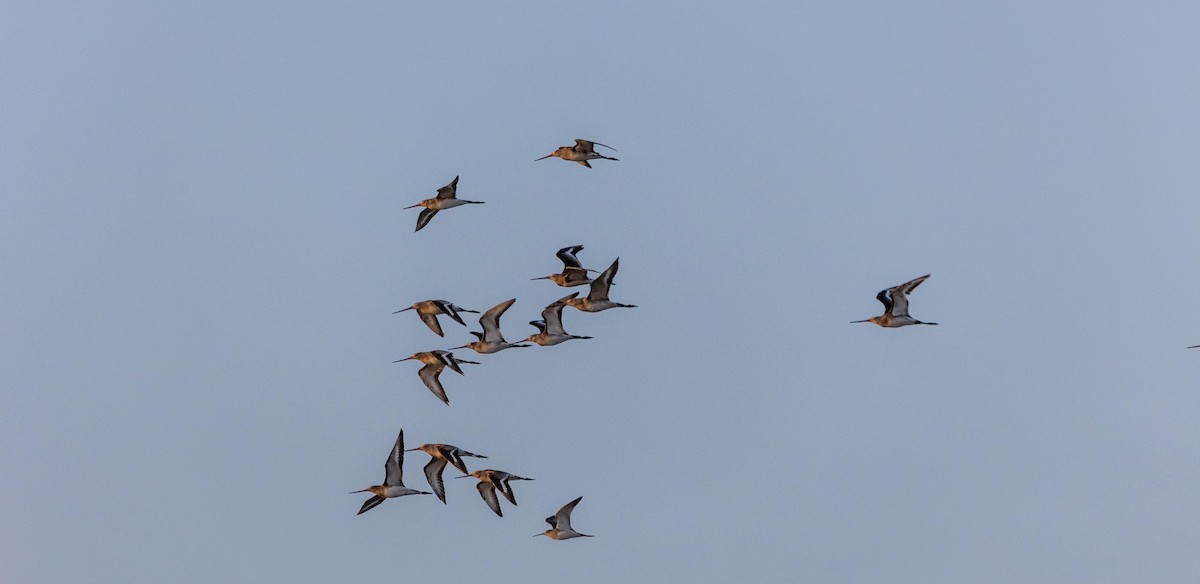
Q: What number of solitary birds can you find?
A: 1